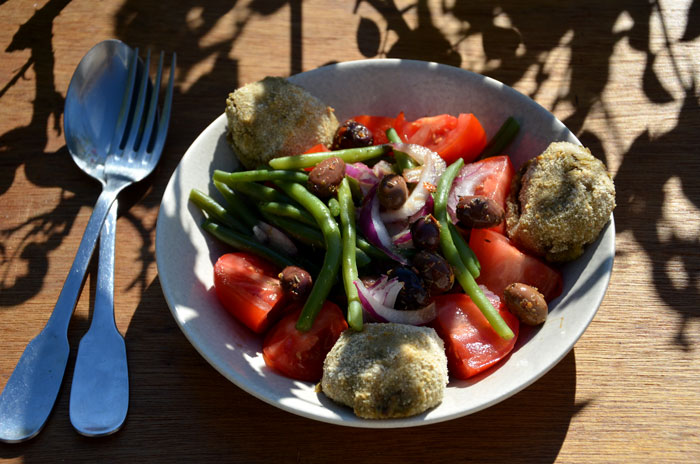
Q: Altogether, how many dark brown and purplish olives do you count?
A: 9